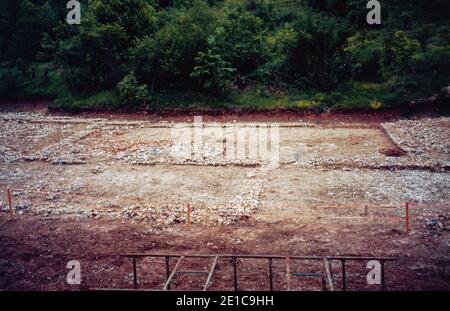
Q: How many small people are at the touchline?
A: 0